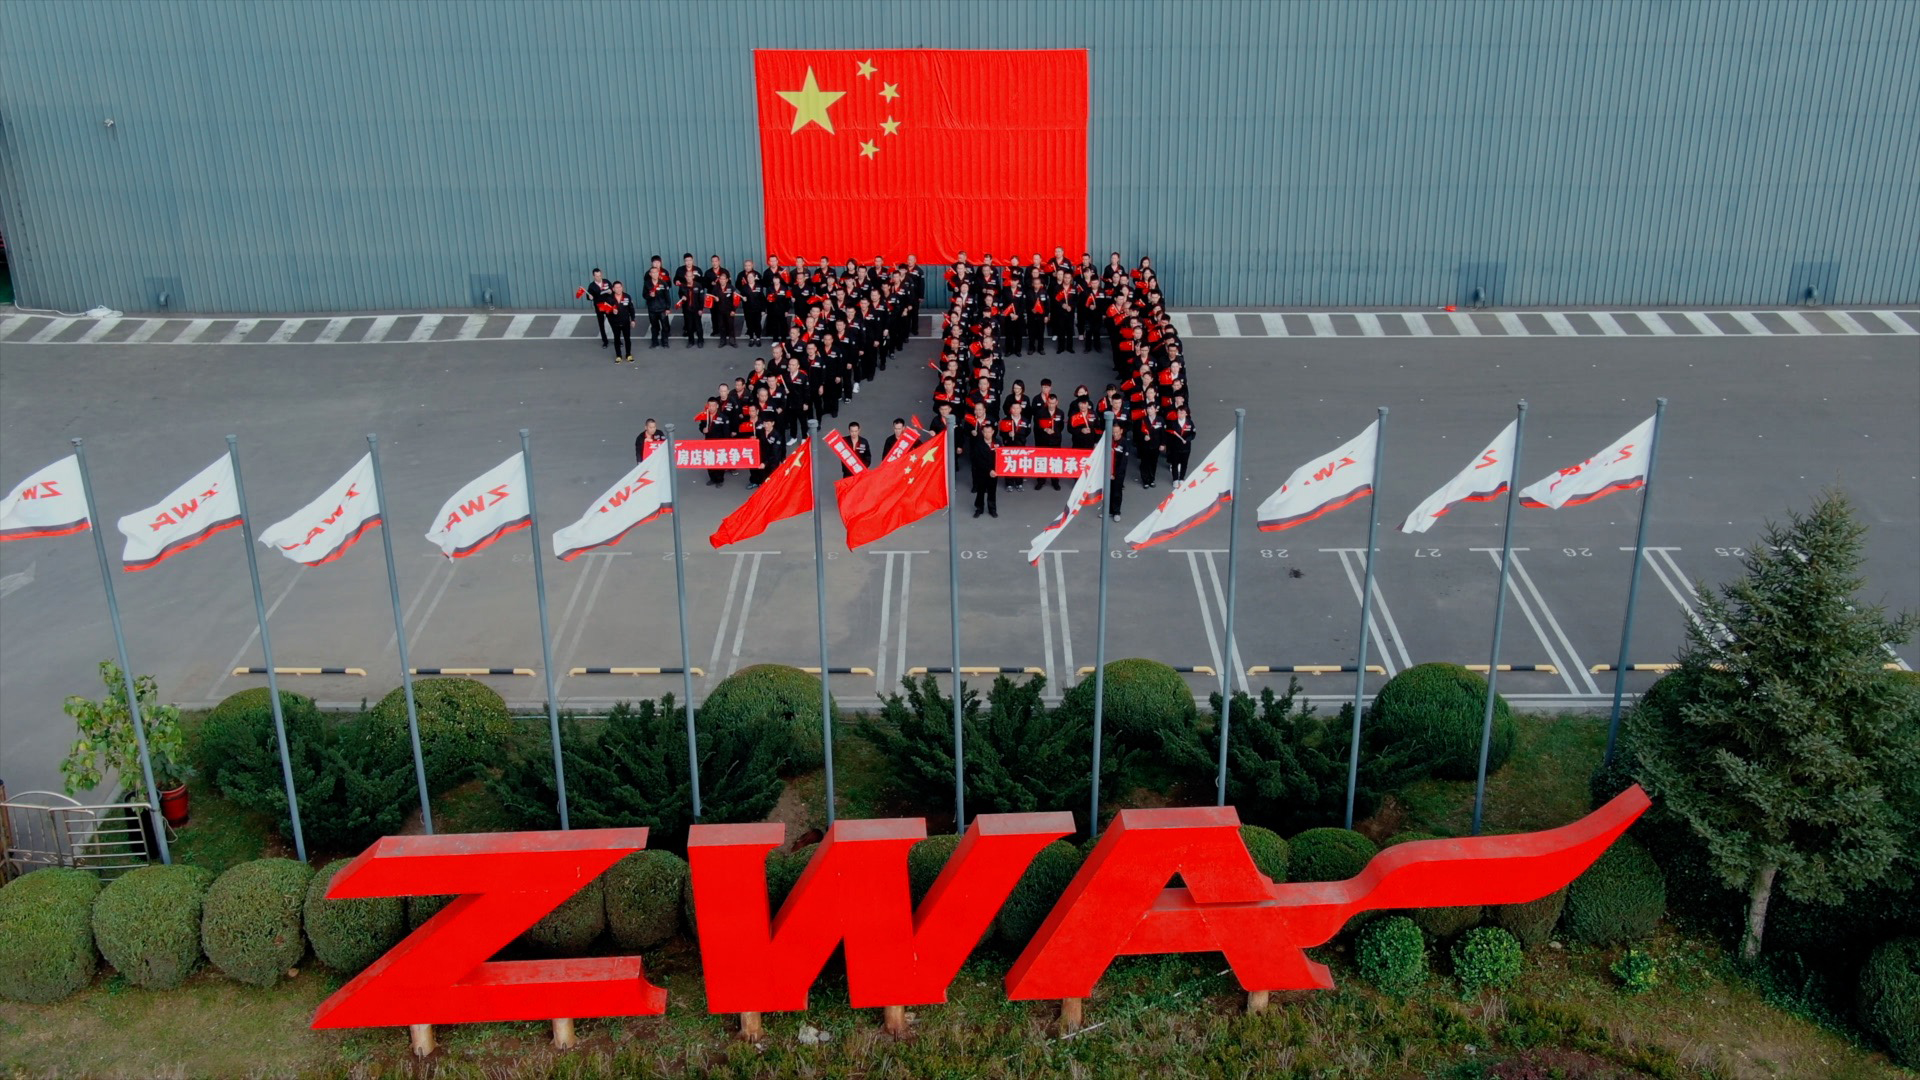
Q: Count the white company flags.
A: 10